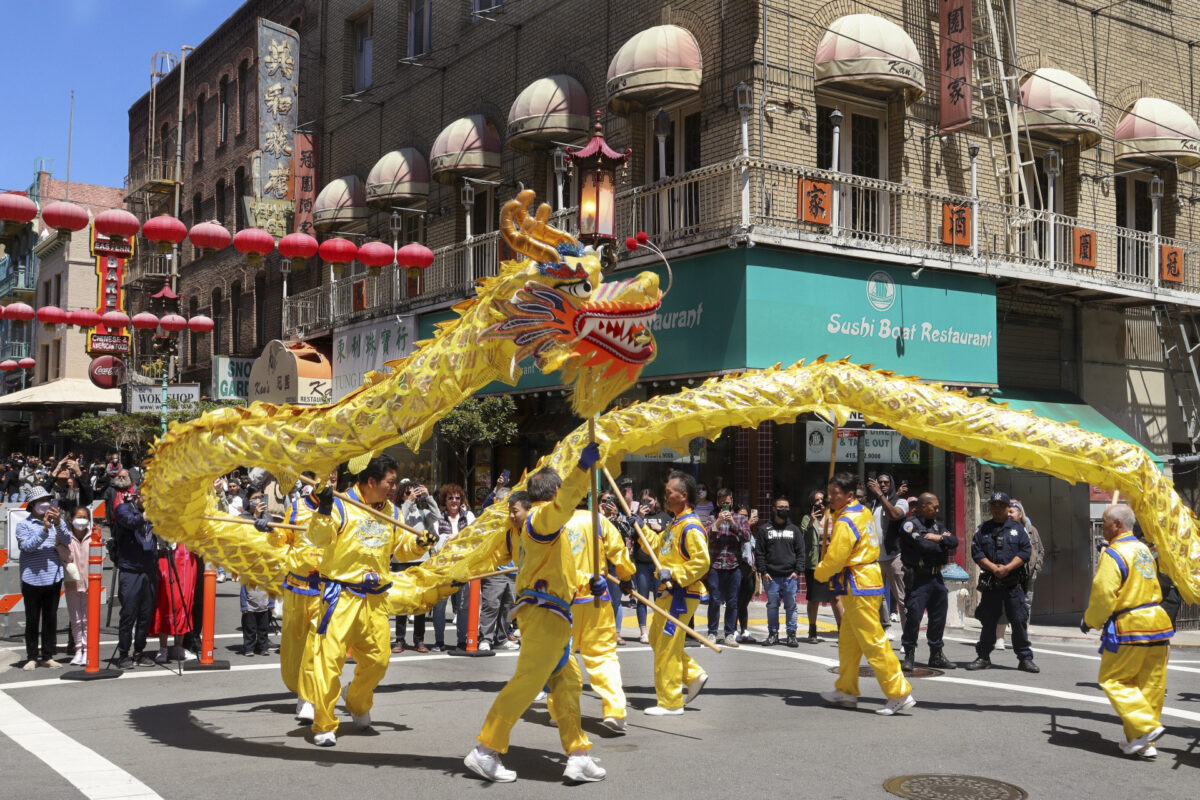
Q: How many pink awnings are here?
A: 8